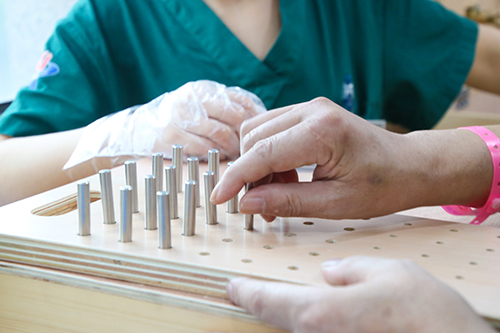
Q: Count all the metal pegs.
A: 15